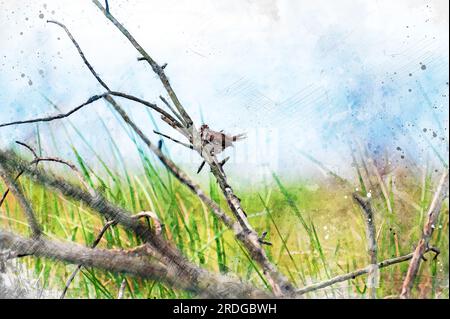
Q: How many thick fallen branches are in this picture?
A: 2